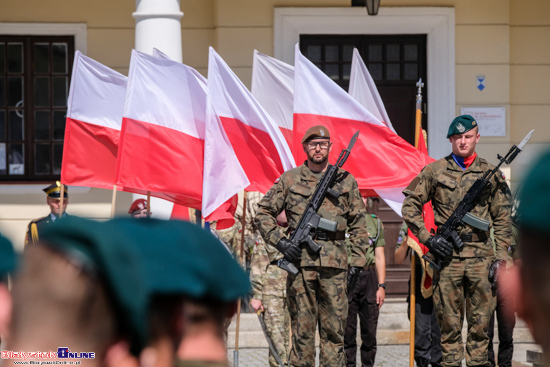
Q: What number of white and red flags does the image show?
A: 7